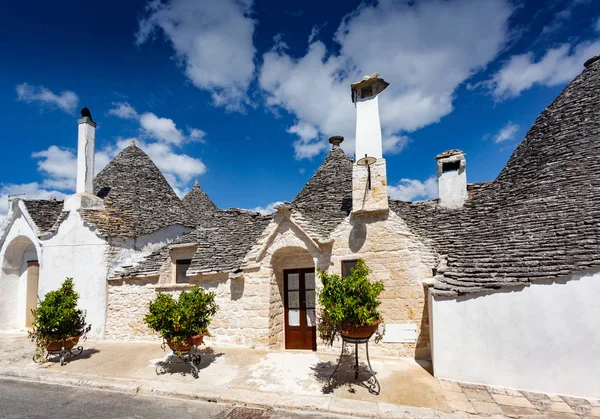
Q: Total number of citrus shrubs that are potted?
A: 3